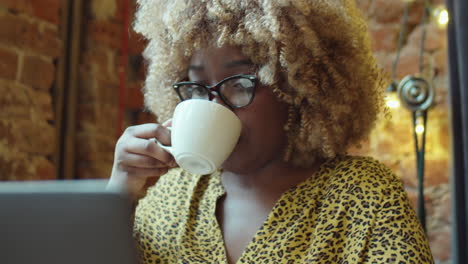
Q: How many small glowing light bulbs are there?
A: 3